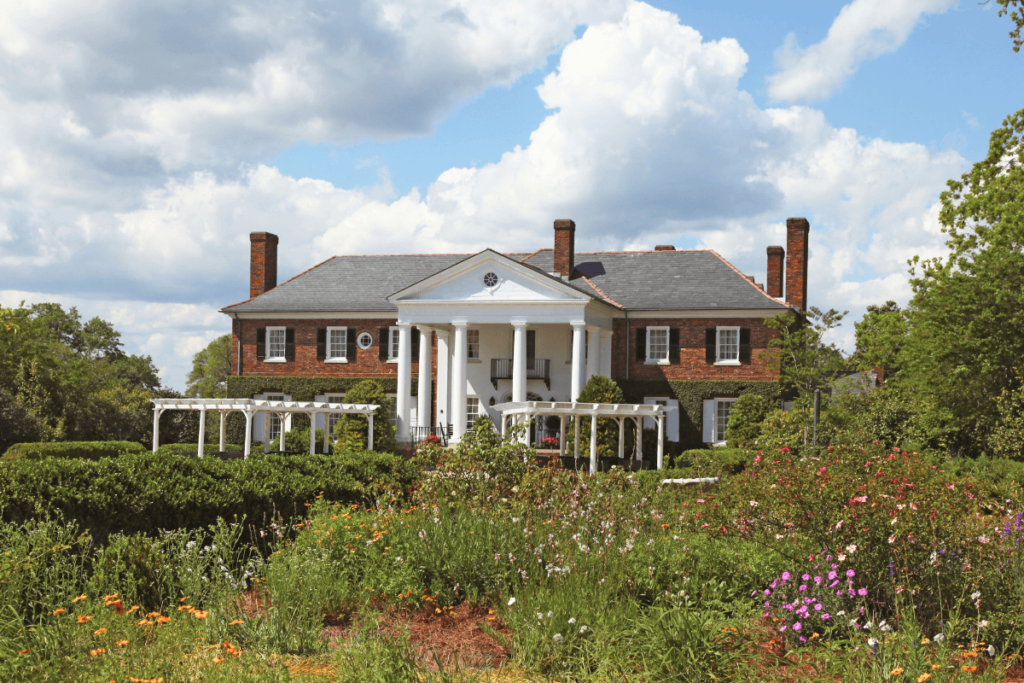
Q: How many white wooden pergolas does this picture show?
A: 2